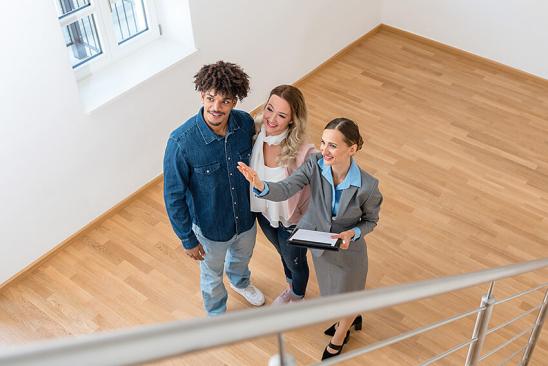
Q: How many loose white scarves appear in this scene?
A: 1